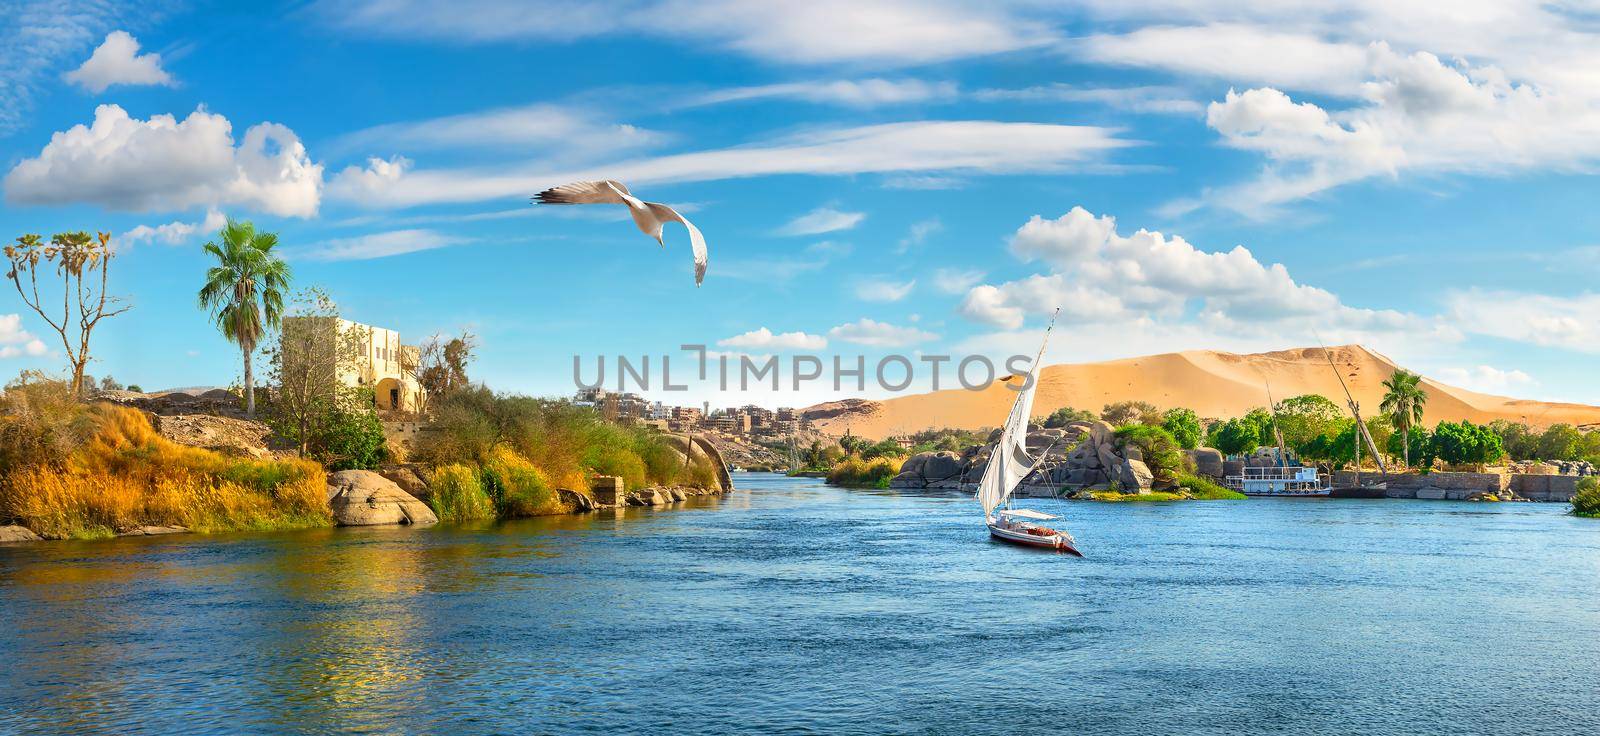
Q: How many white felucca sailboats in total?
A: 1